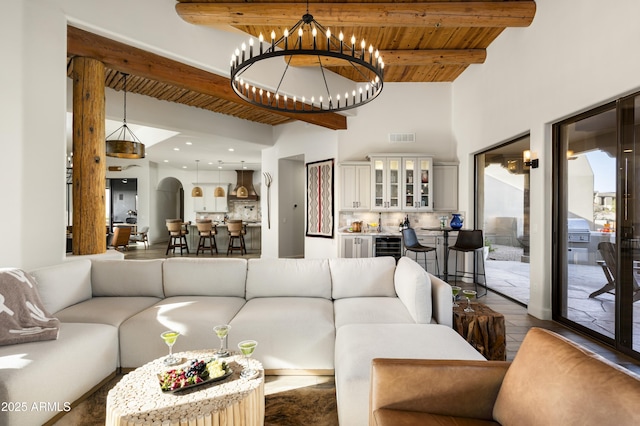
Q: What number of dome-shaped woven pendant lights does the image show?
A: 3